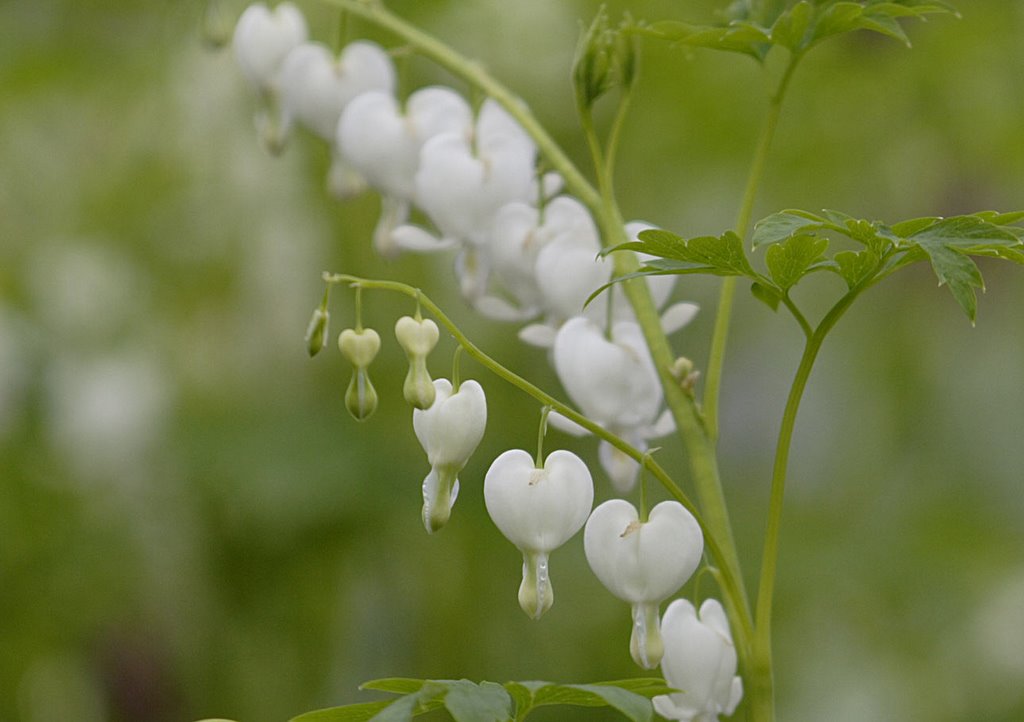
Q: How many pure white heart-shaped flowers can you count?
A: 11